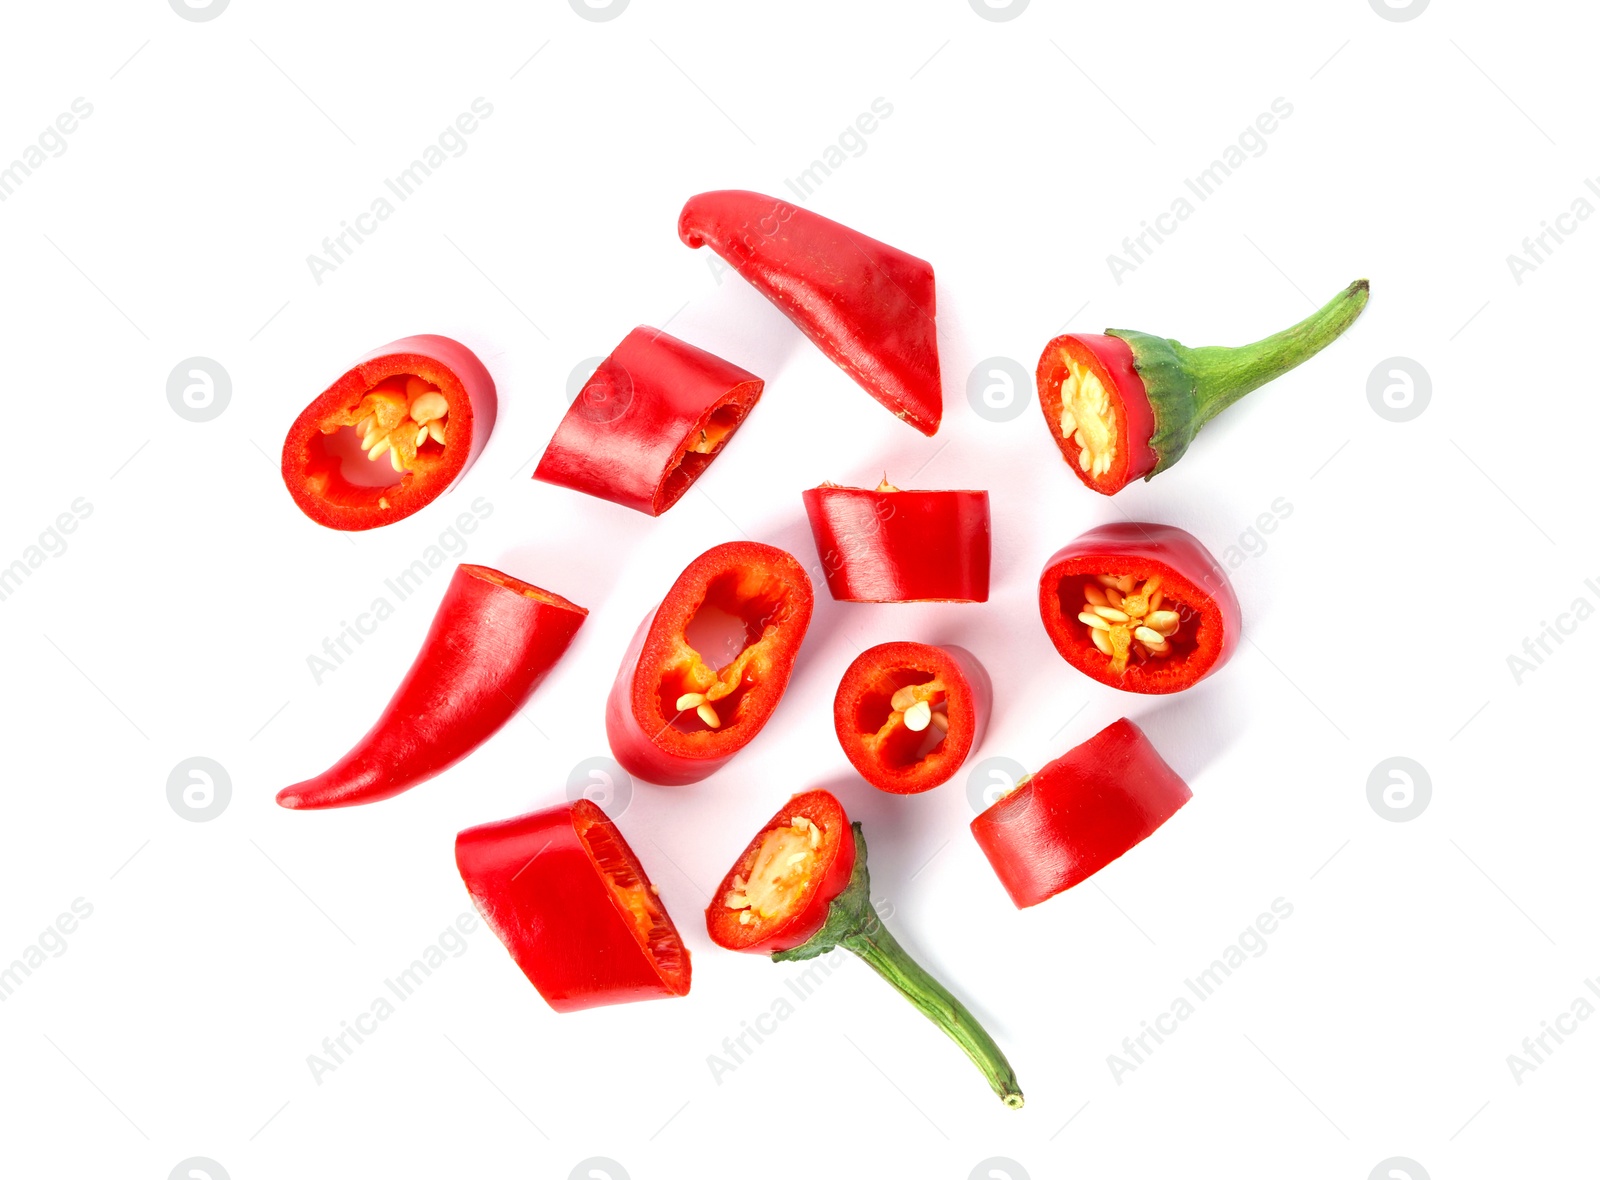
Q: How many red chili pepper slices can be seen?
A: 12